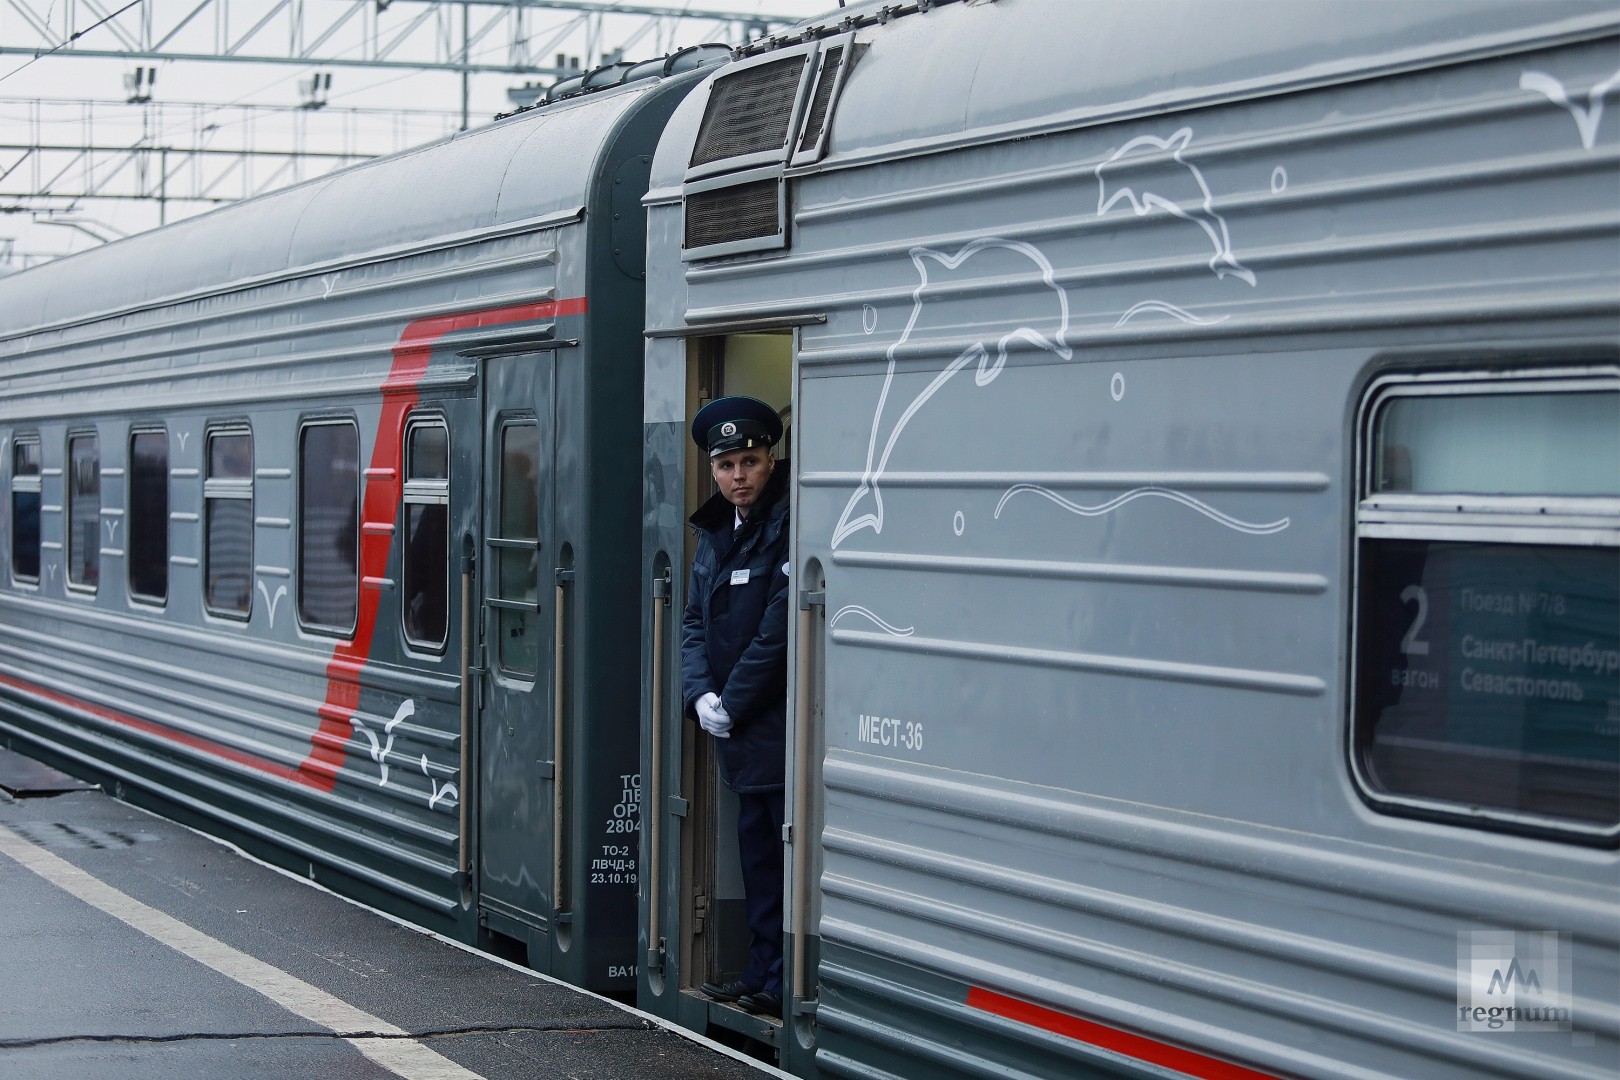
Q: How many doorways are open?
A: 1